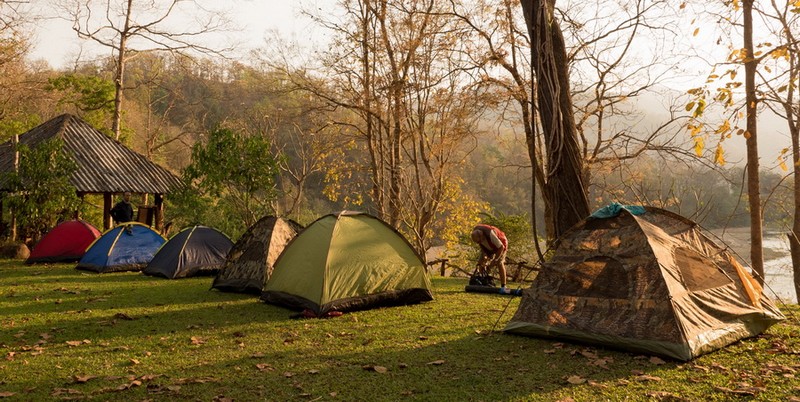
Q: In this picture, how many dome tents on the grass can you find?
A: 6